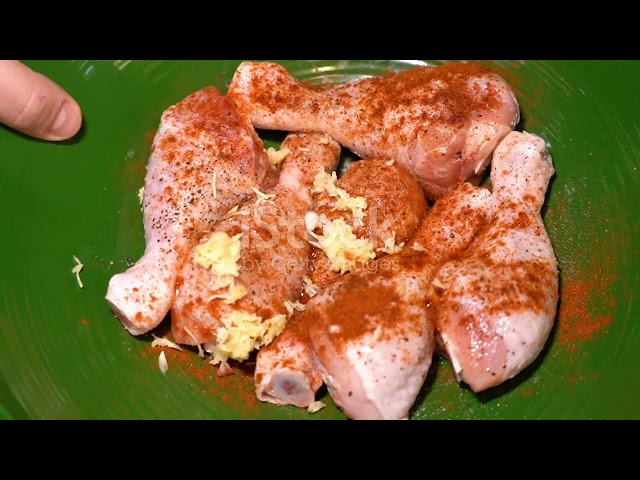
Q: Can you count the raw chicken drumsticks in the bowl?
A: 6